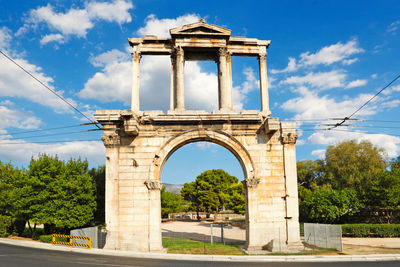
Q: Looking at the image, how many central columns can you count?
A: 2